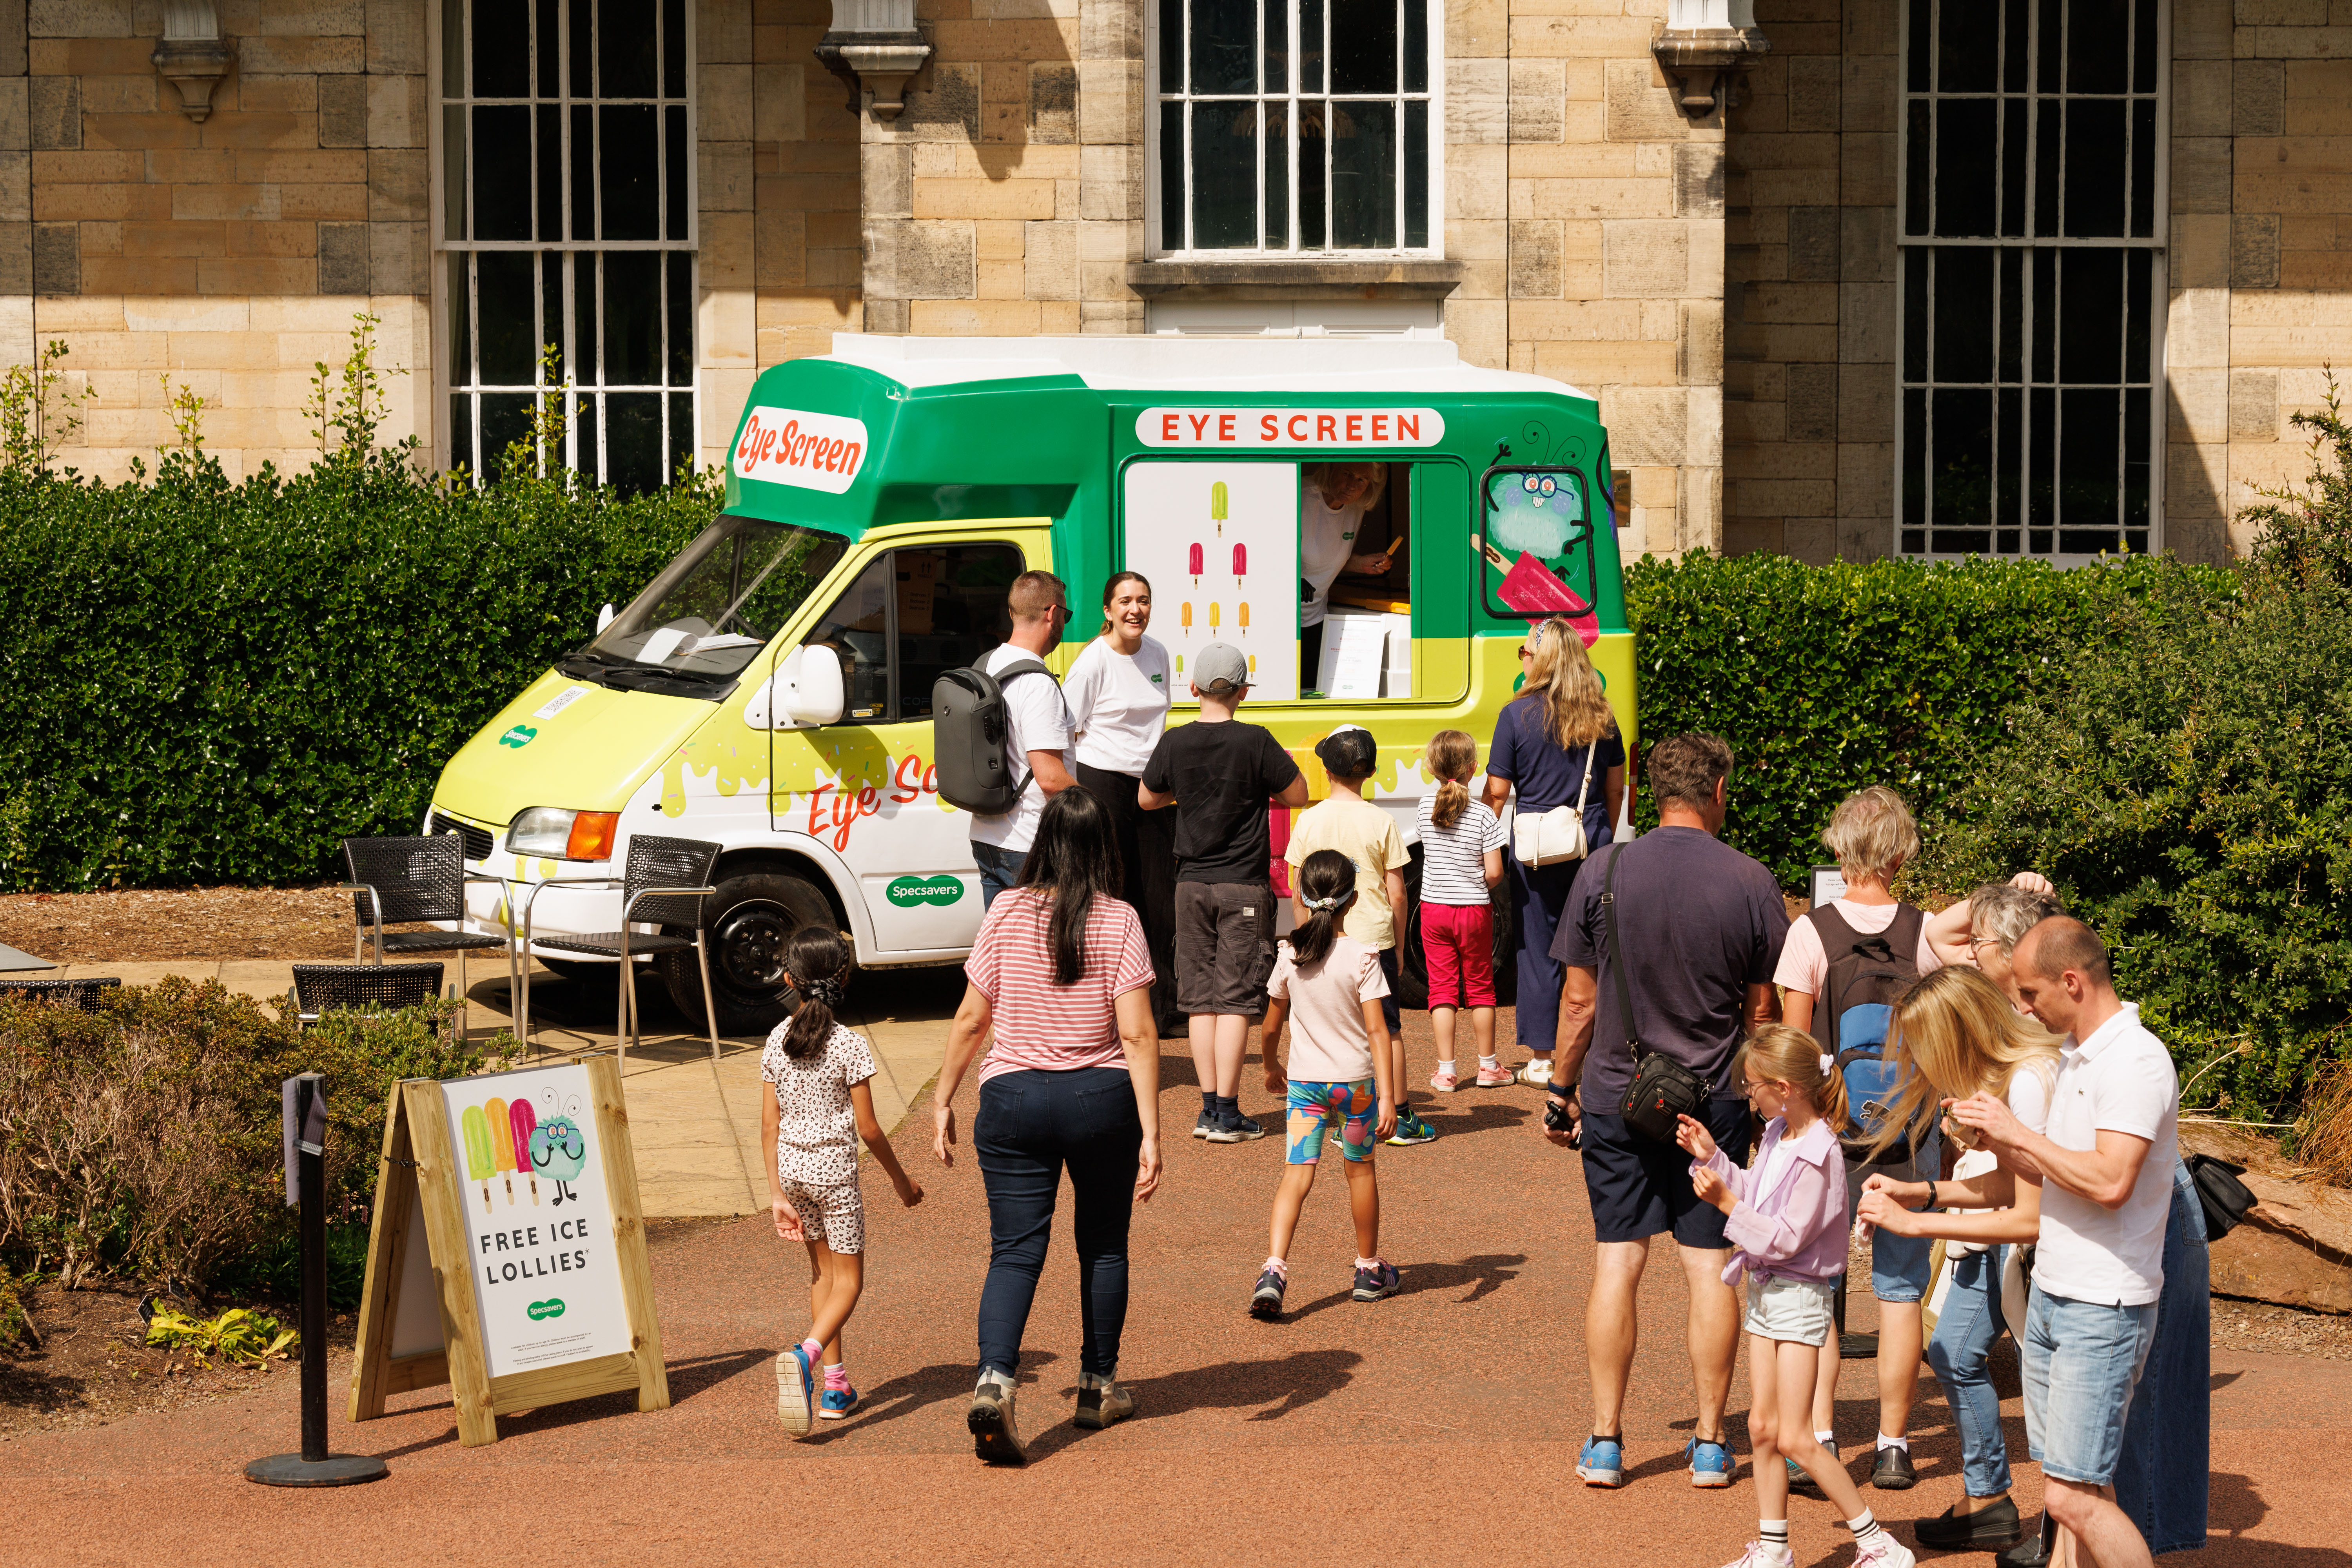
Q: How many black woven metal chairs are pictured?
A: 4